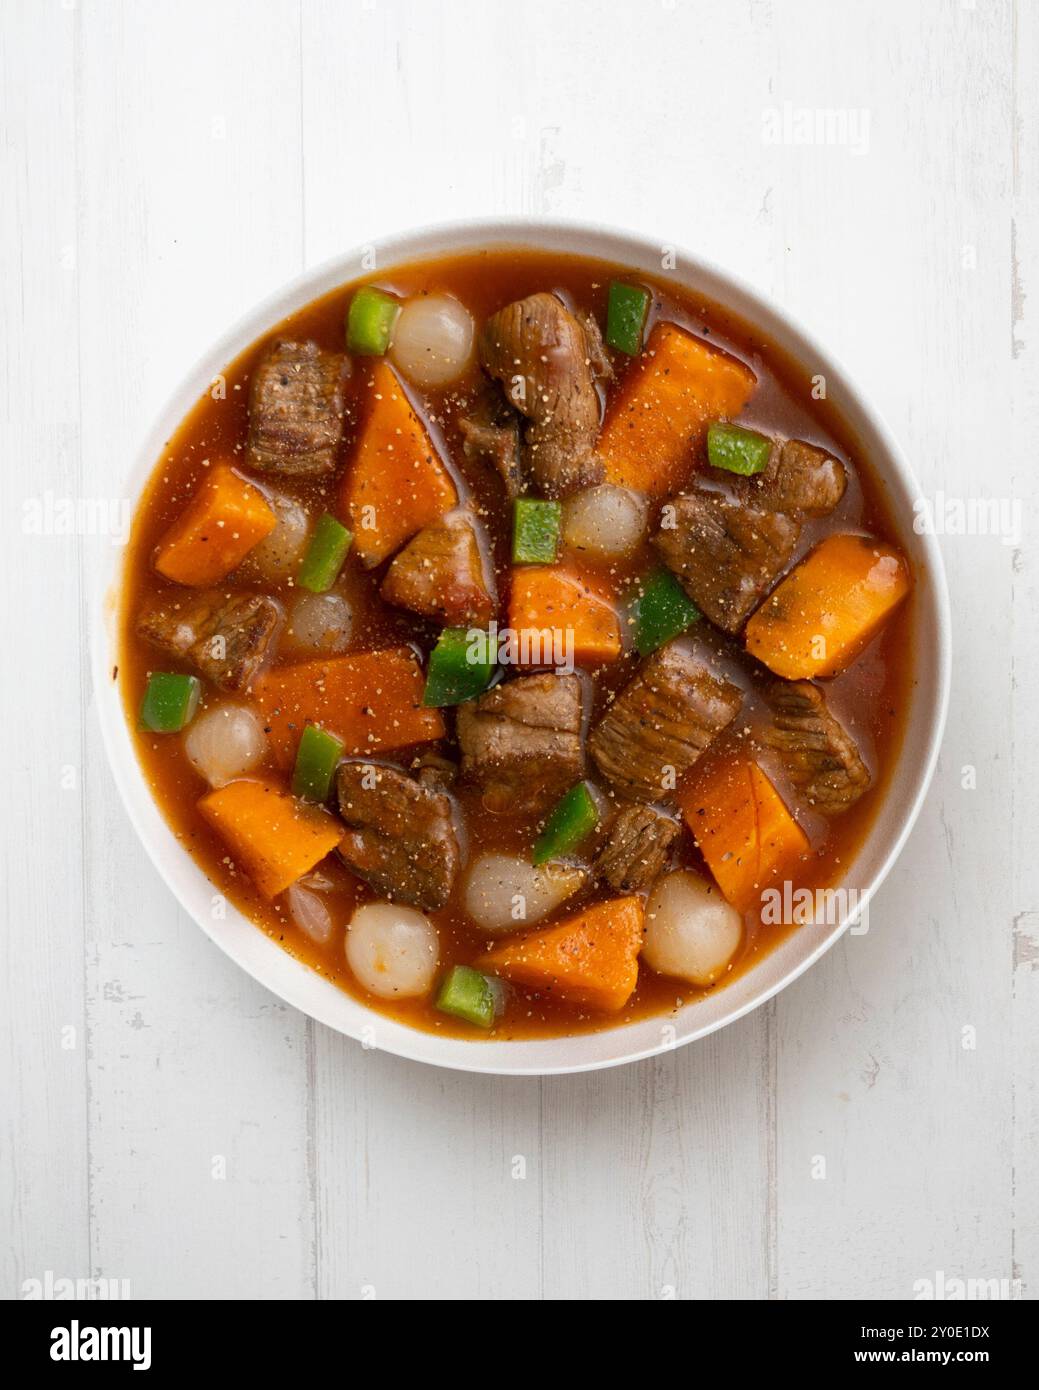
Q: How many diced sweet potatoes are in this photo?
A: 9